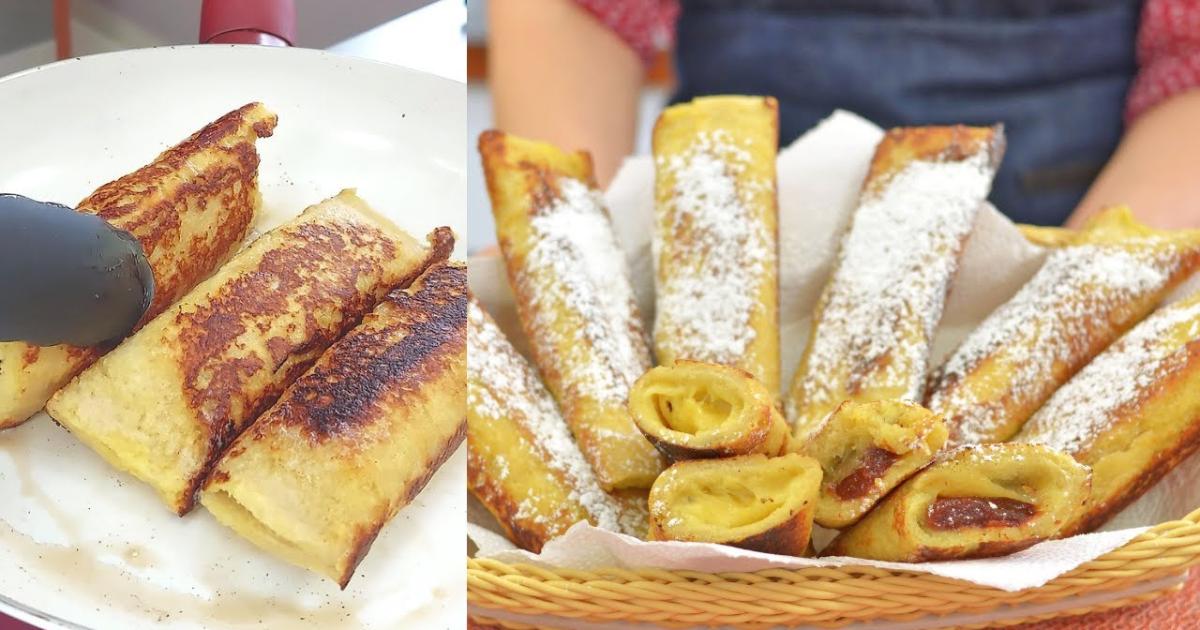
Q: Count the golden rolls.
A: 13